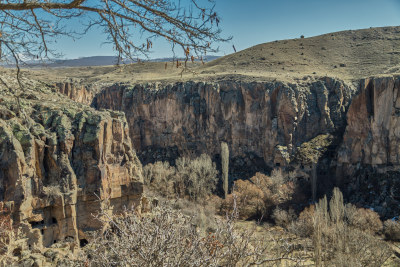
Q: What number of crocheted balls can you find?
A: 0